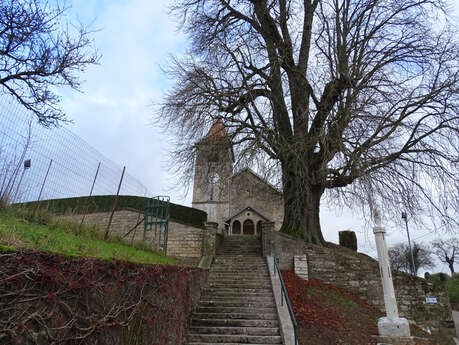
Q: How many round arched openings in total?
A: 3